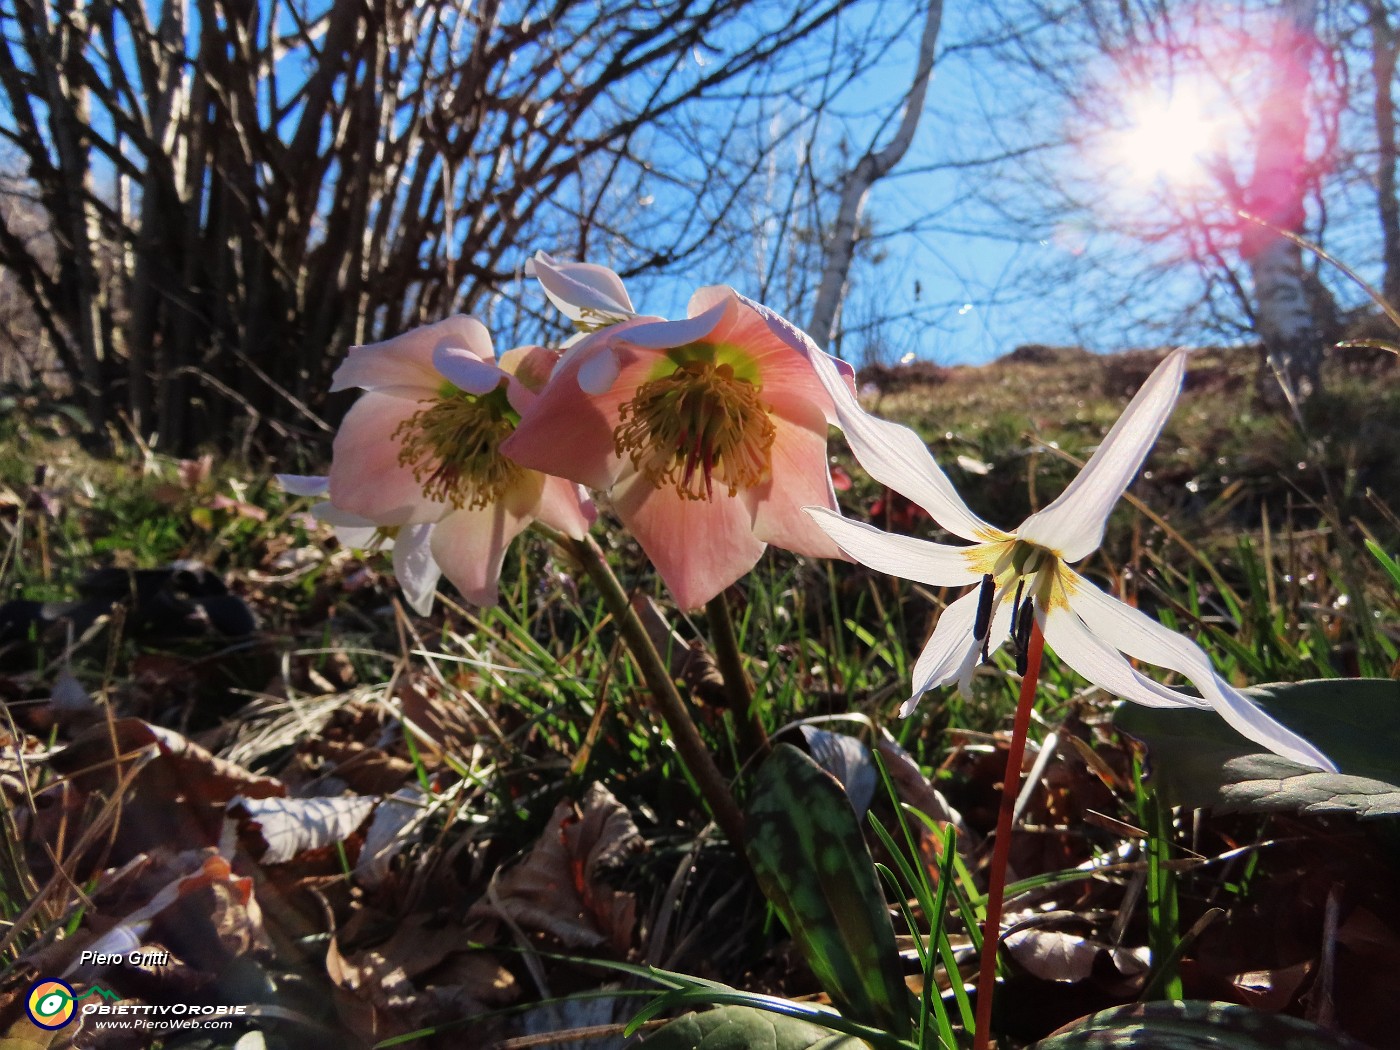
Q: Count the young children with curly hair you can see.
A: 0